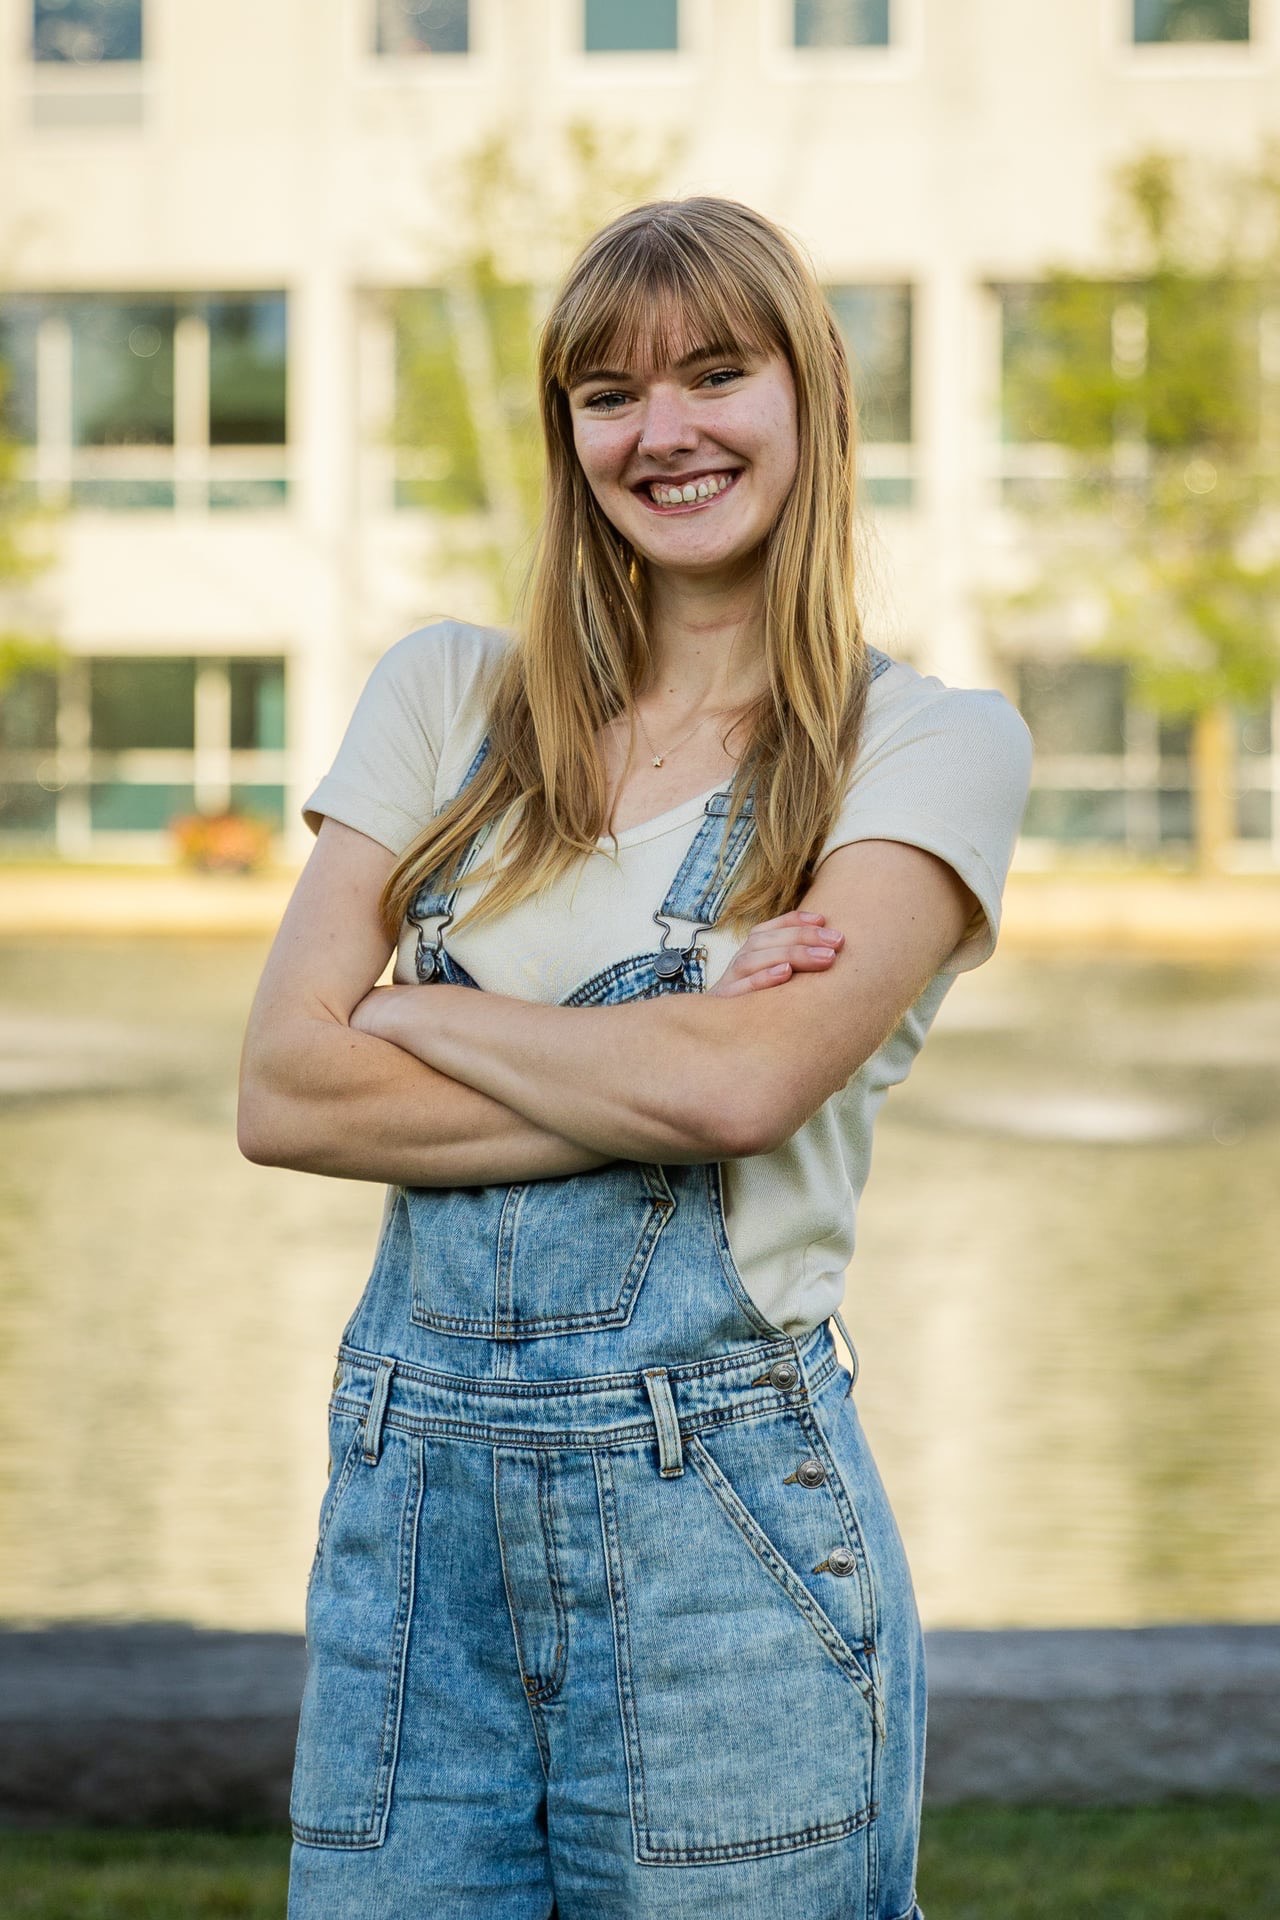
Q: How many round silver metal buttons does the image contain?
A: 5